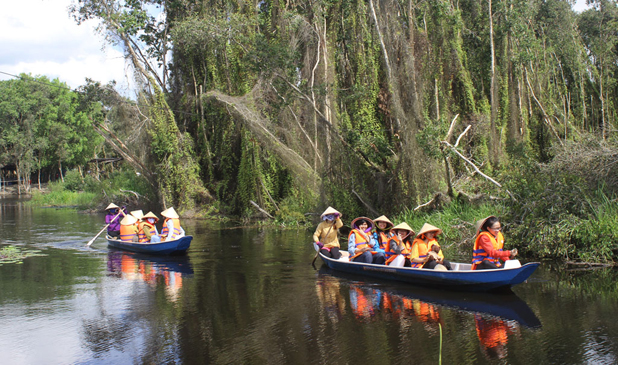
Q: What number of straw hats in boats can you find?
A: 11